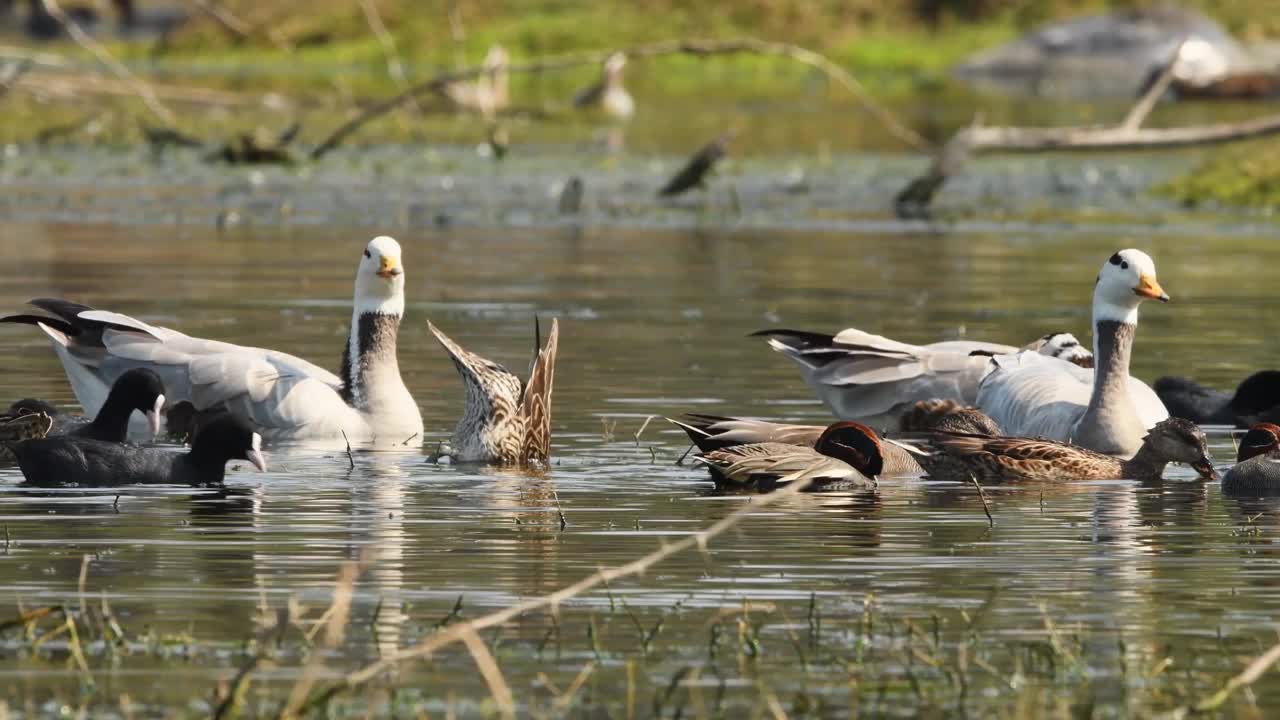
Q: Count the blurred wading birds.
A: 2